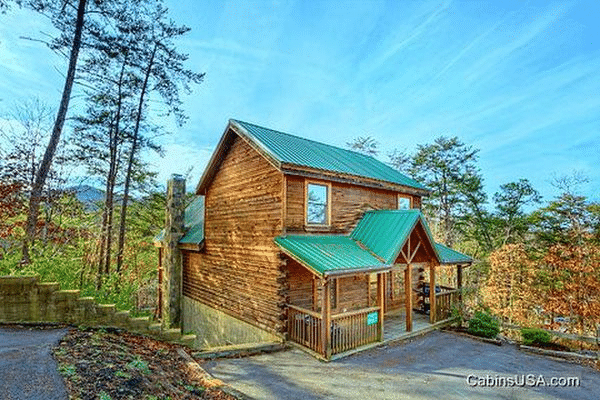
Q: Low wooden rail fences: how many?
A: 1